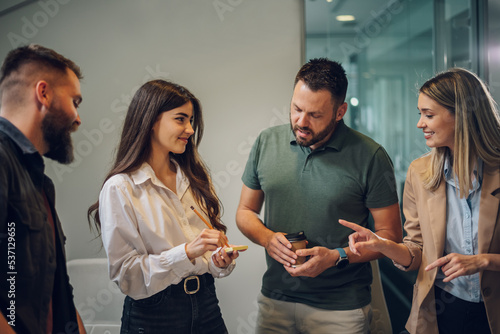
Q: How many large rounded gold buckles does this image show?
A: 1